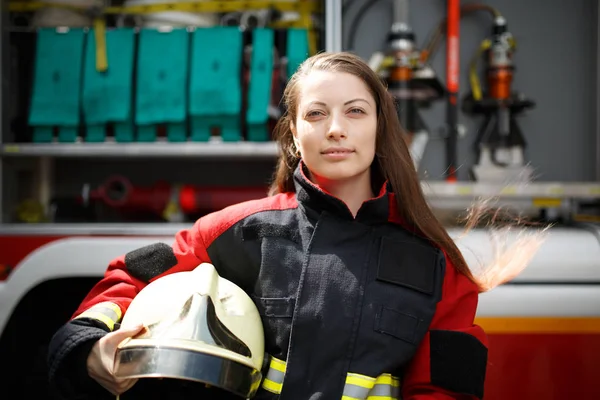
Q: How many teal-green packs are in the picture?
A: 6